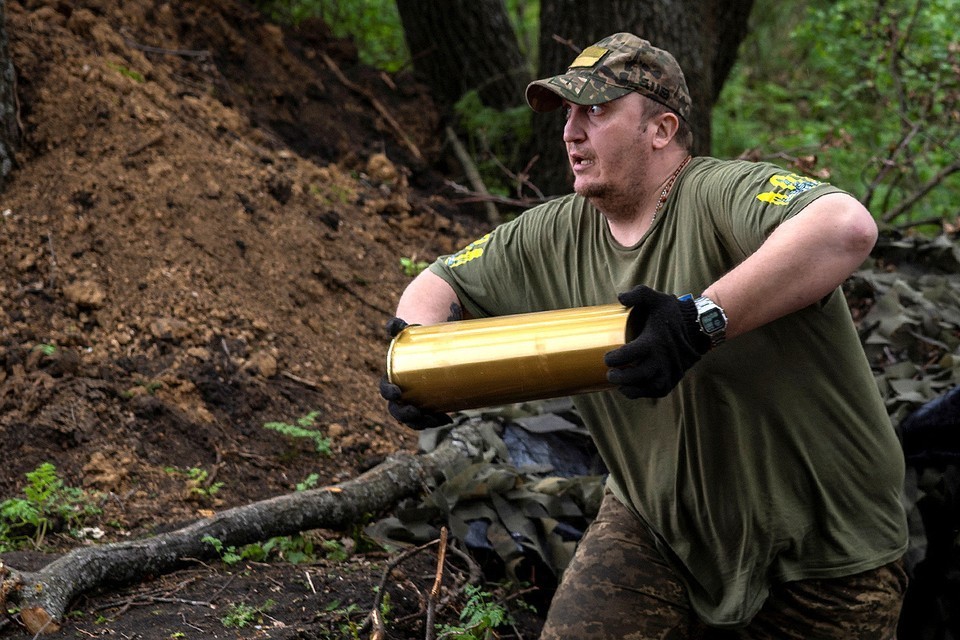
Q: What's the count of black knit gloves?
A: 2